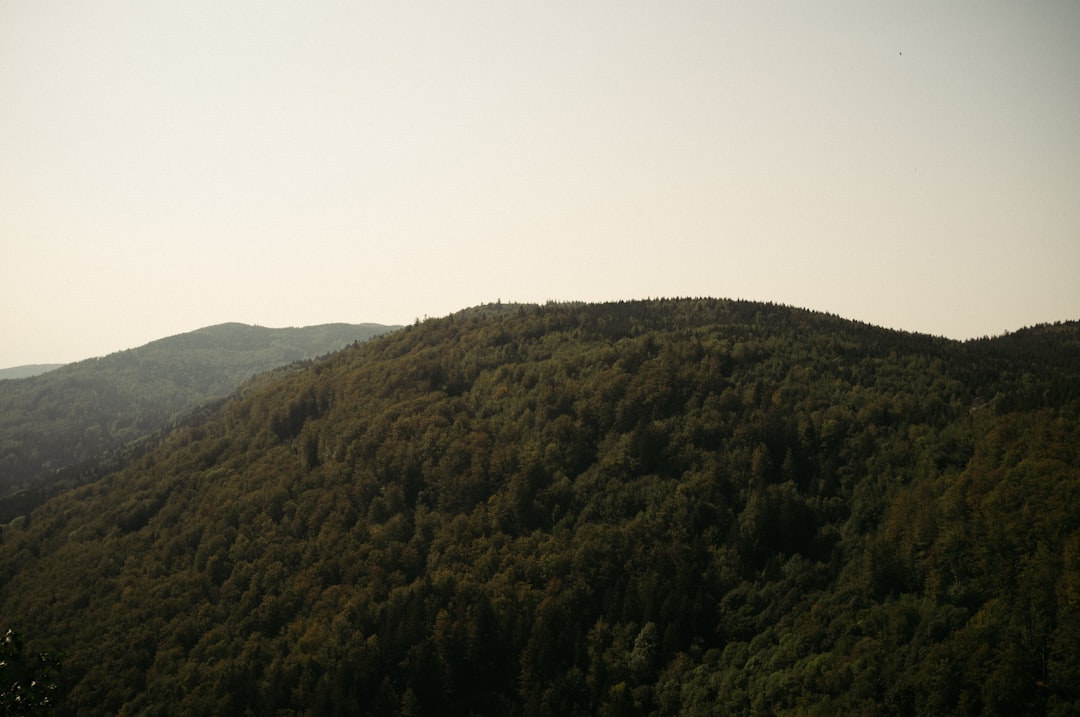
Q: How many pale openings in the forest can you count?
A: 1